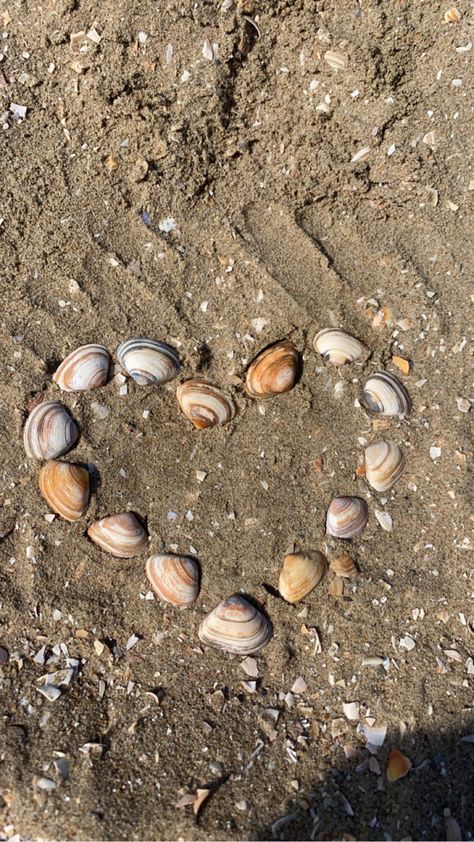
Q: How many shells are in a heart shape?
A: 14